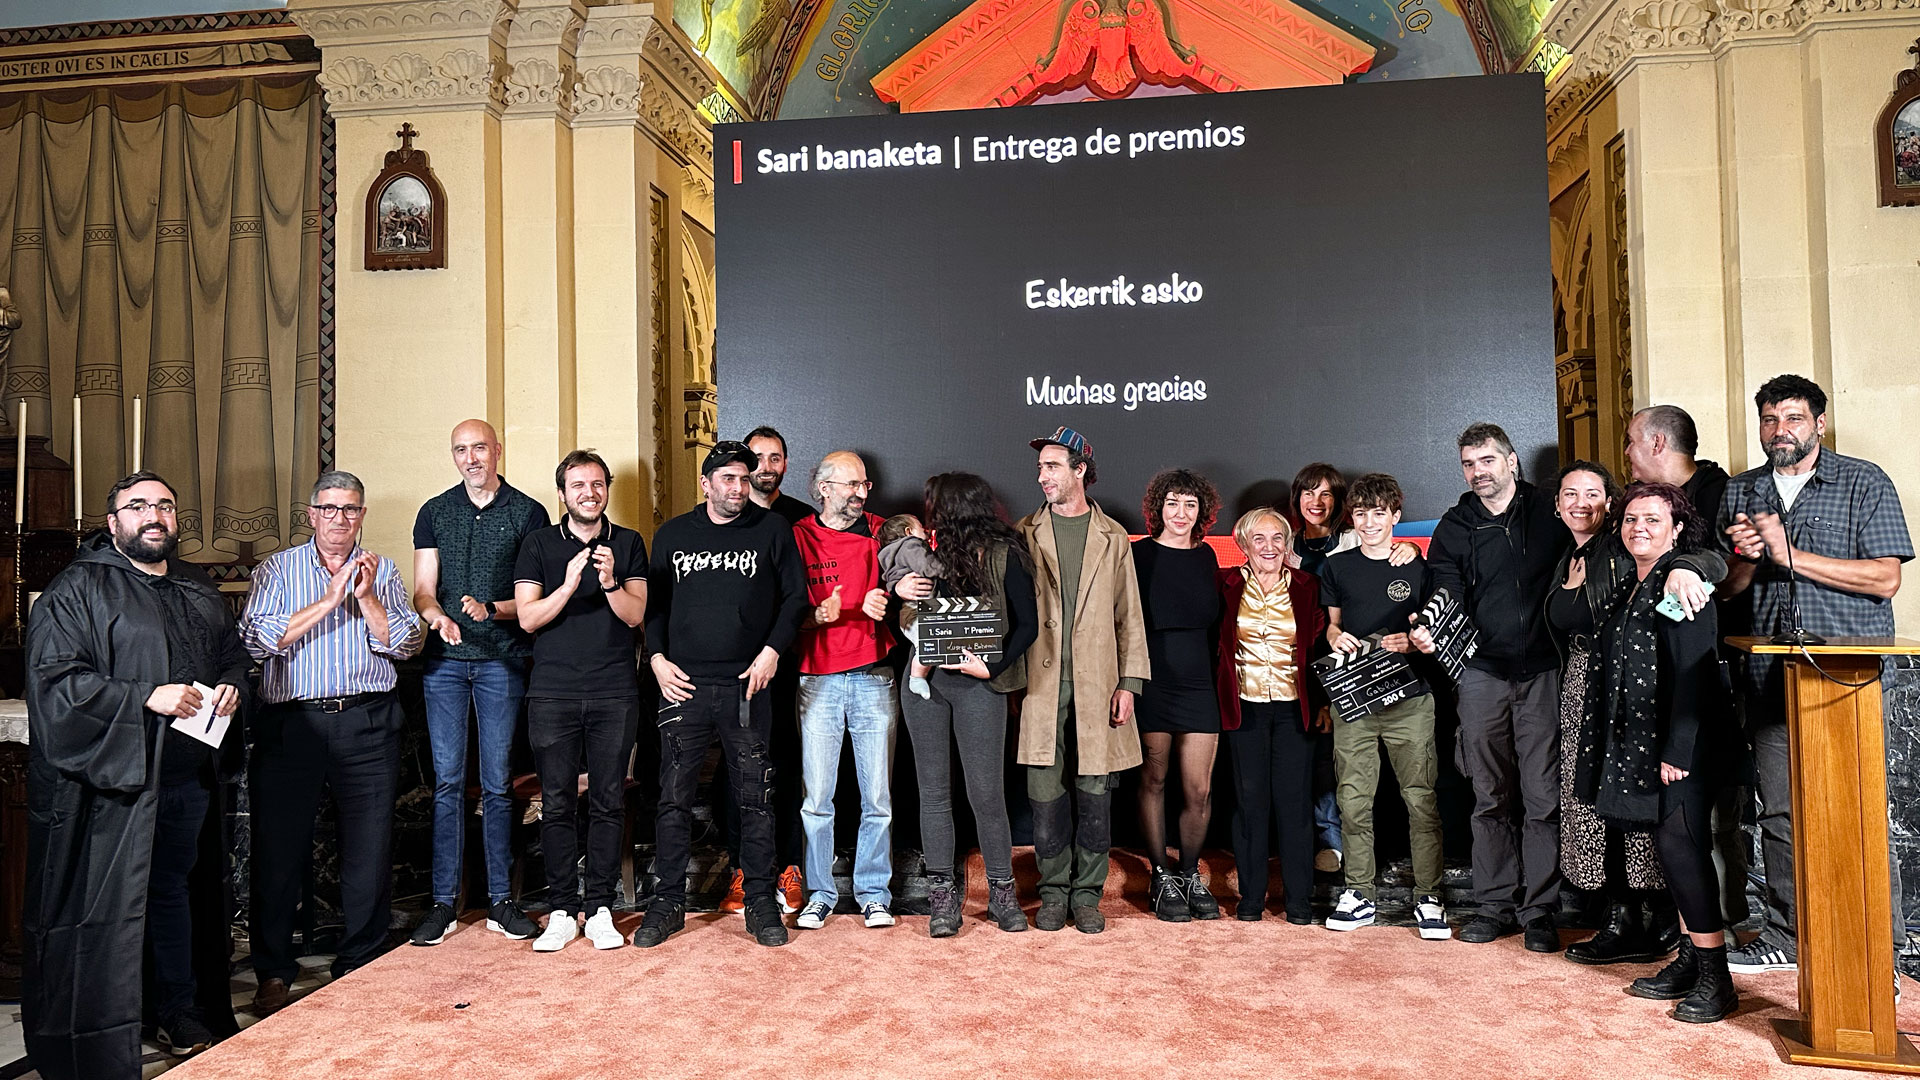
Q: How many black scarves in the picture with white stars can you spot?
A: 1